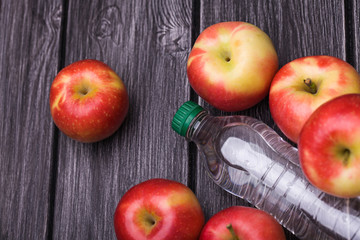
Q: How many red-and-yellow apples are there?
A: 6